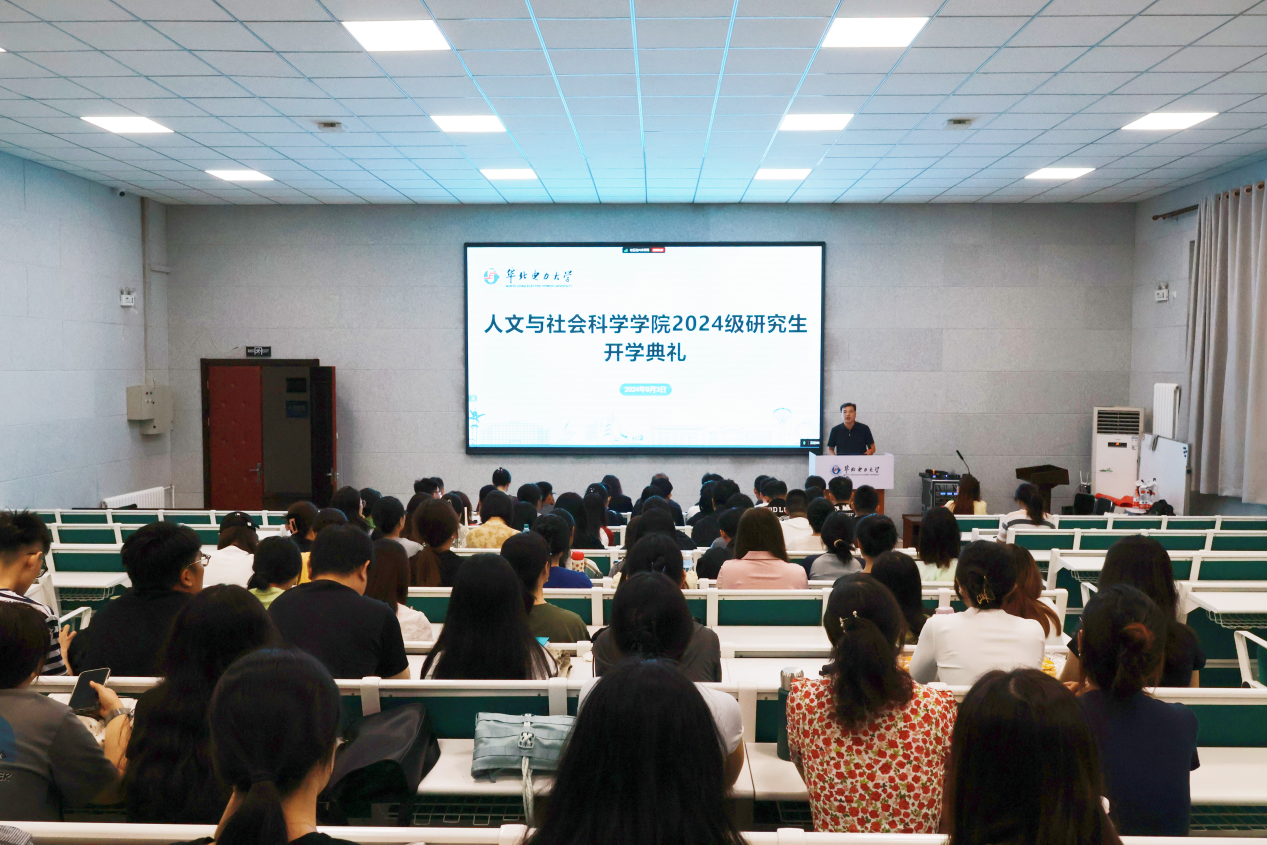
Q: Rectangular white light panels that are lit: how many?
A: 10